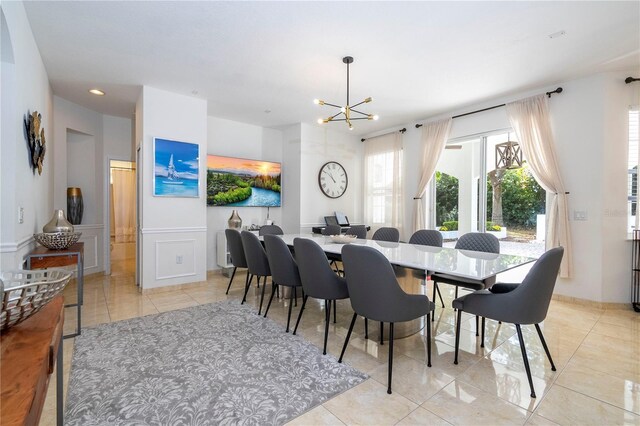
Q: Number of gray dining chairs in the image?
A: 12